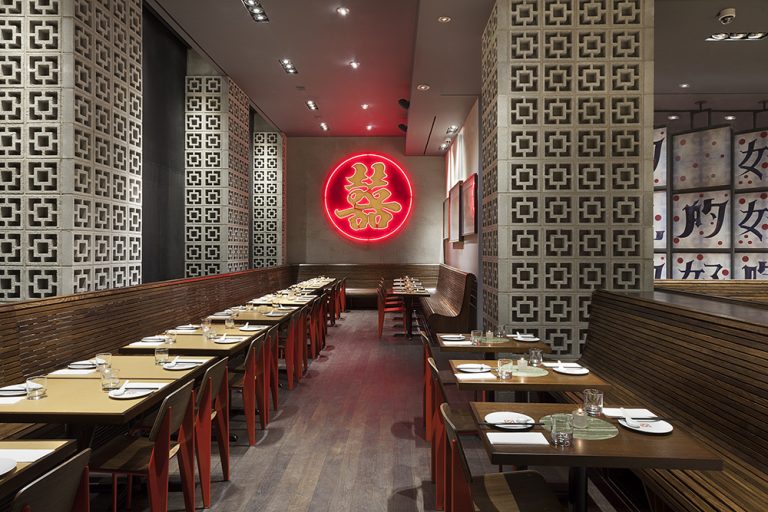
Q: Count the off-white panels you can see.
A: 9